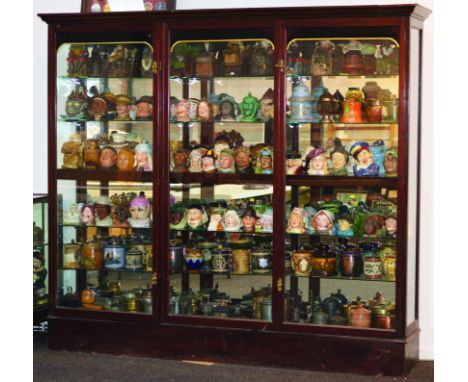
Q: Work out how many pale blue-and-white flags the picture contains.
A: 0